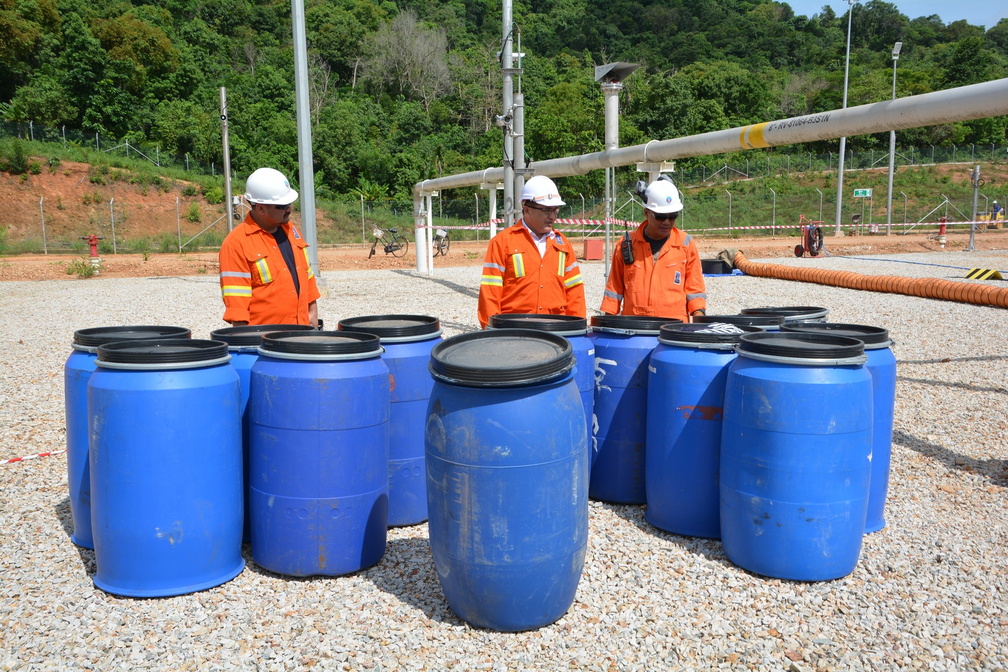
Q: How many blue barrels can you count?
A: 13